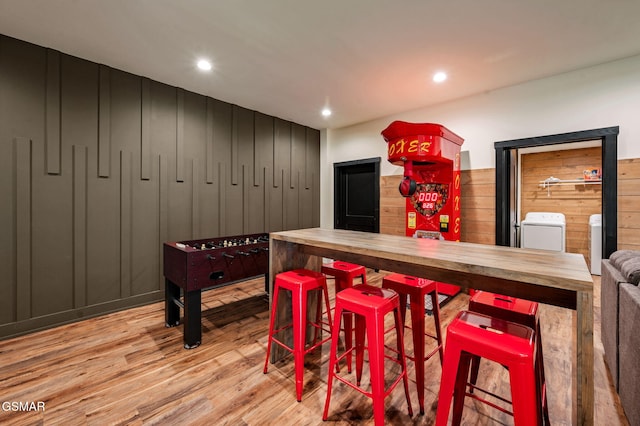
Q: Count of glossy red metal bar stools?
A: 6